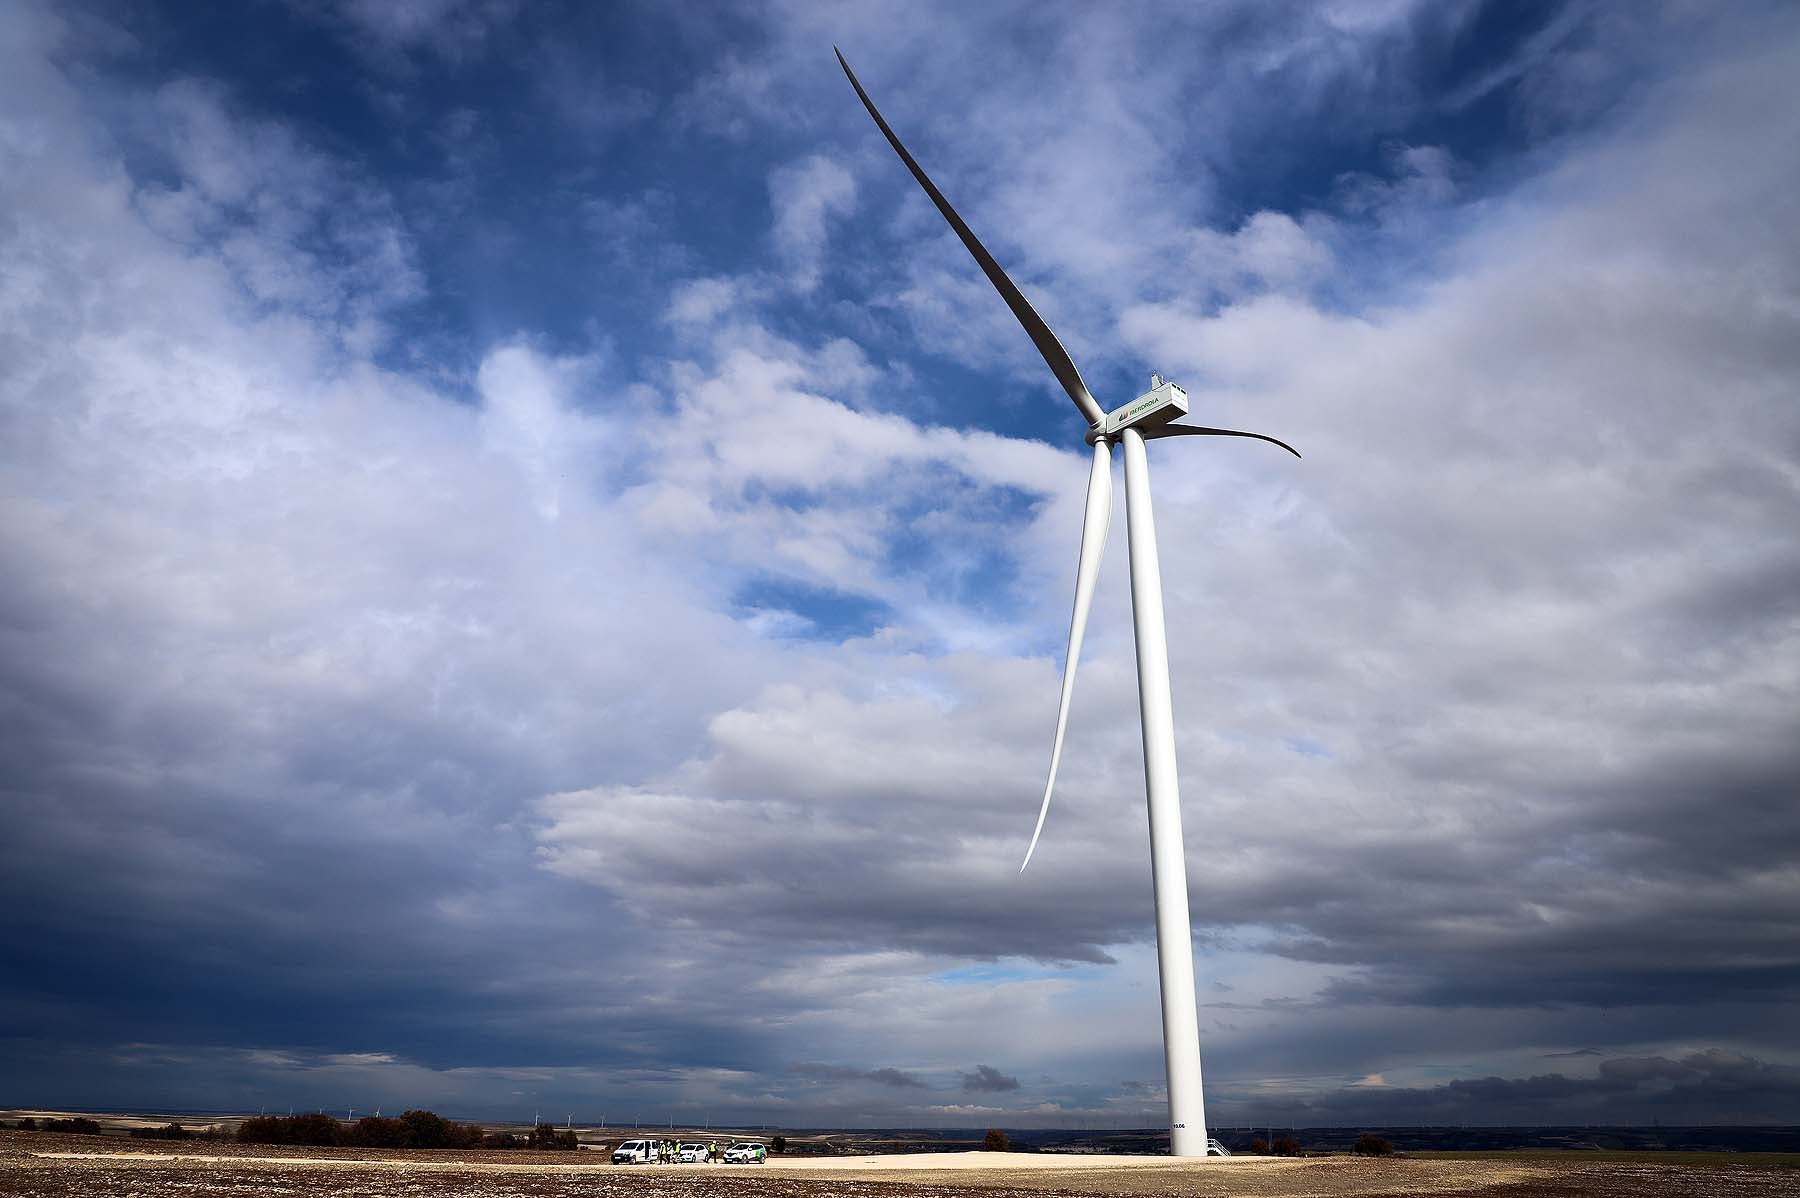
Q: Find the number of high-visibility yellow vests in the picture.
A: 4